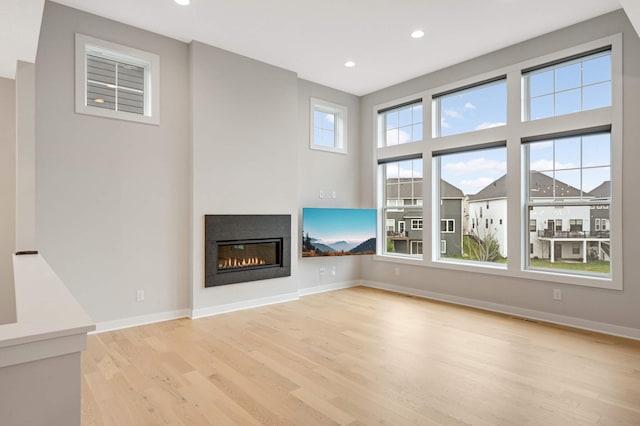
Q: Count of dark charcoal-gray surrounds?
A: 1